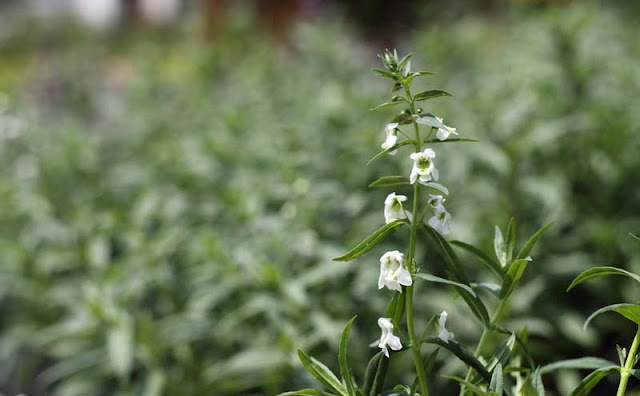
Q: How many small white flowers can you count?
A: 8